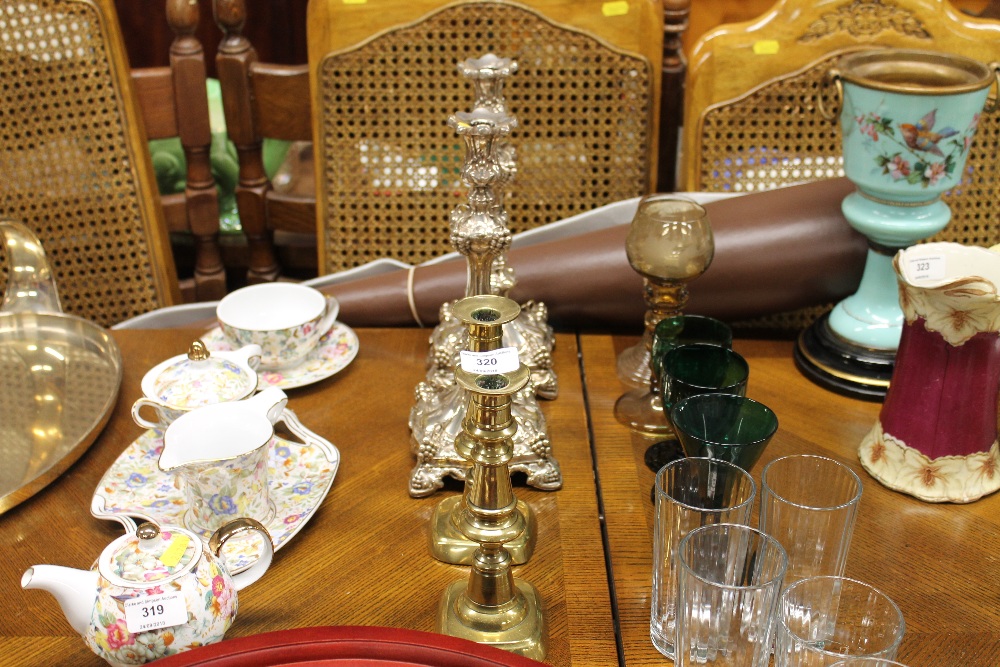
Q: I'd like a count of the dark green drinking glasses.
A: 3